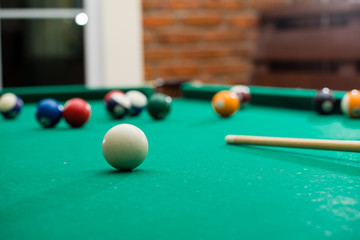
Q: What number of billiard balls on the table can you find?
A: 12